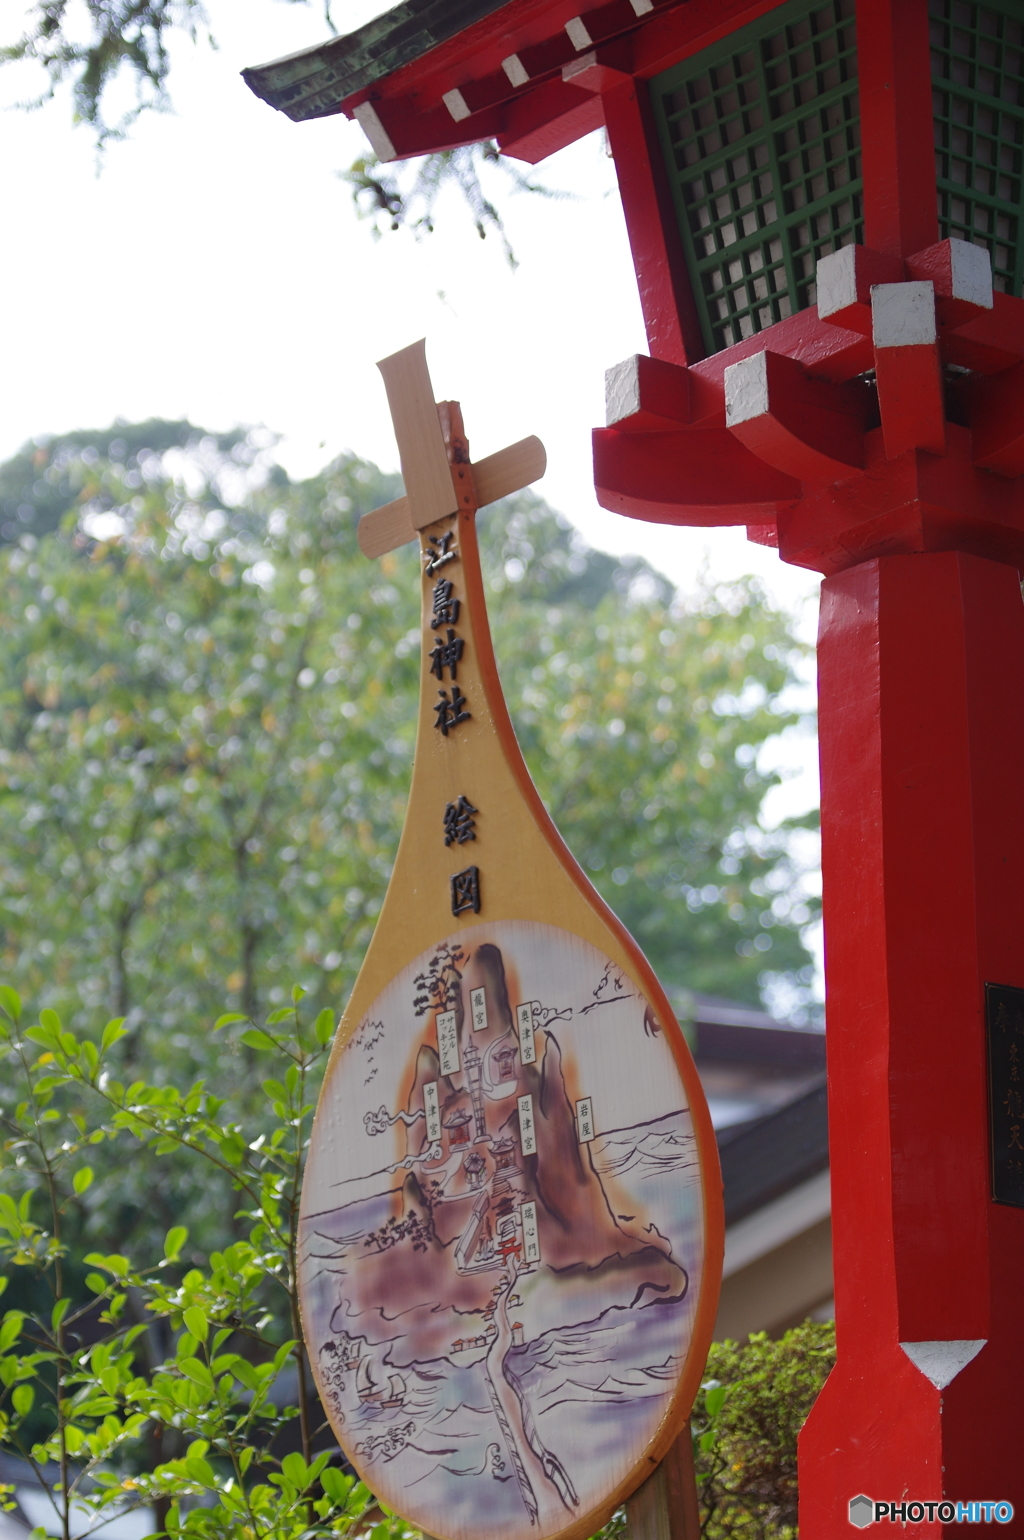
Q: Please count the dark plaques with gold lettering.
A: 1